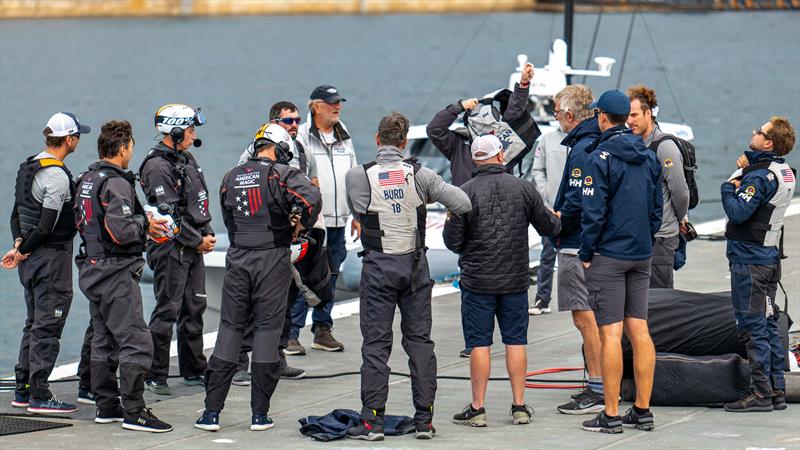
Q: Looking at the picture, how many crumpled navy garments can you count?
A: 1